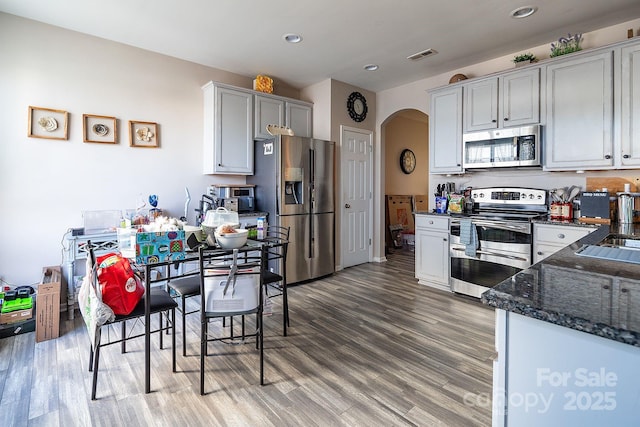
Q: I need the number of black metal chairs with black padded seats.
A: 4